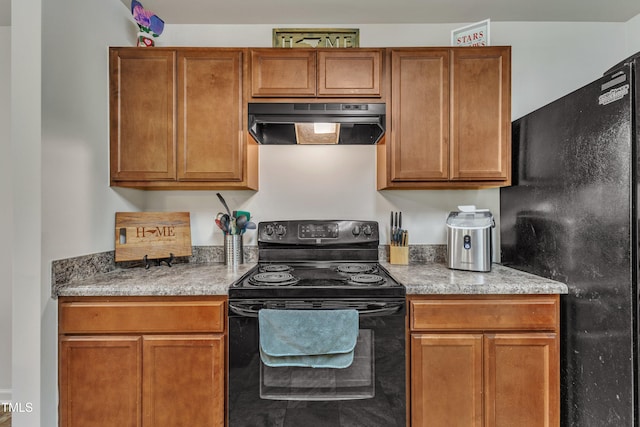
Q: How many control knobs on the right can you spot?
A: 2